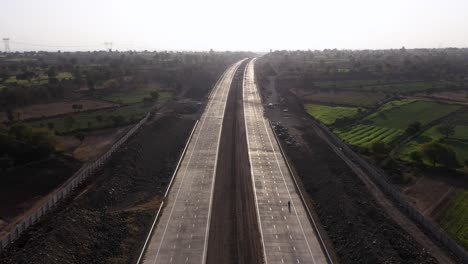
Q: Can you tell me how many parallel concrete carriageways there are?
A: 2